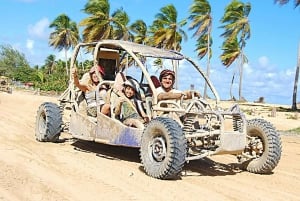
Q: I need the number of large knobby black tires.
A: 3